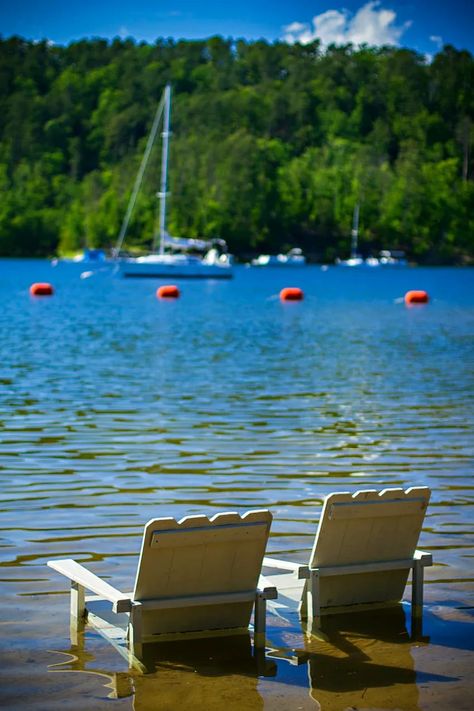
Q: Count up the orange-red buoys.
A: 4